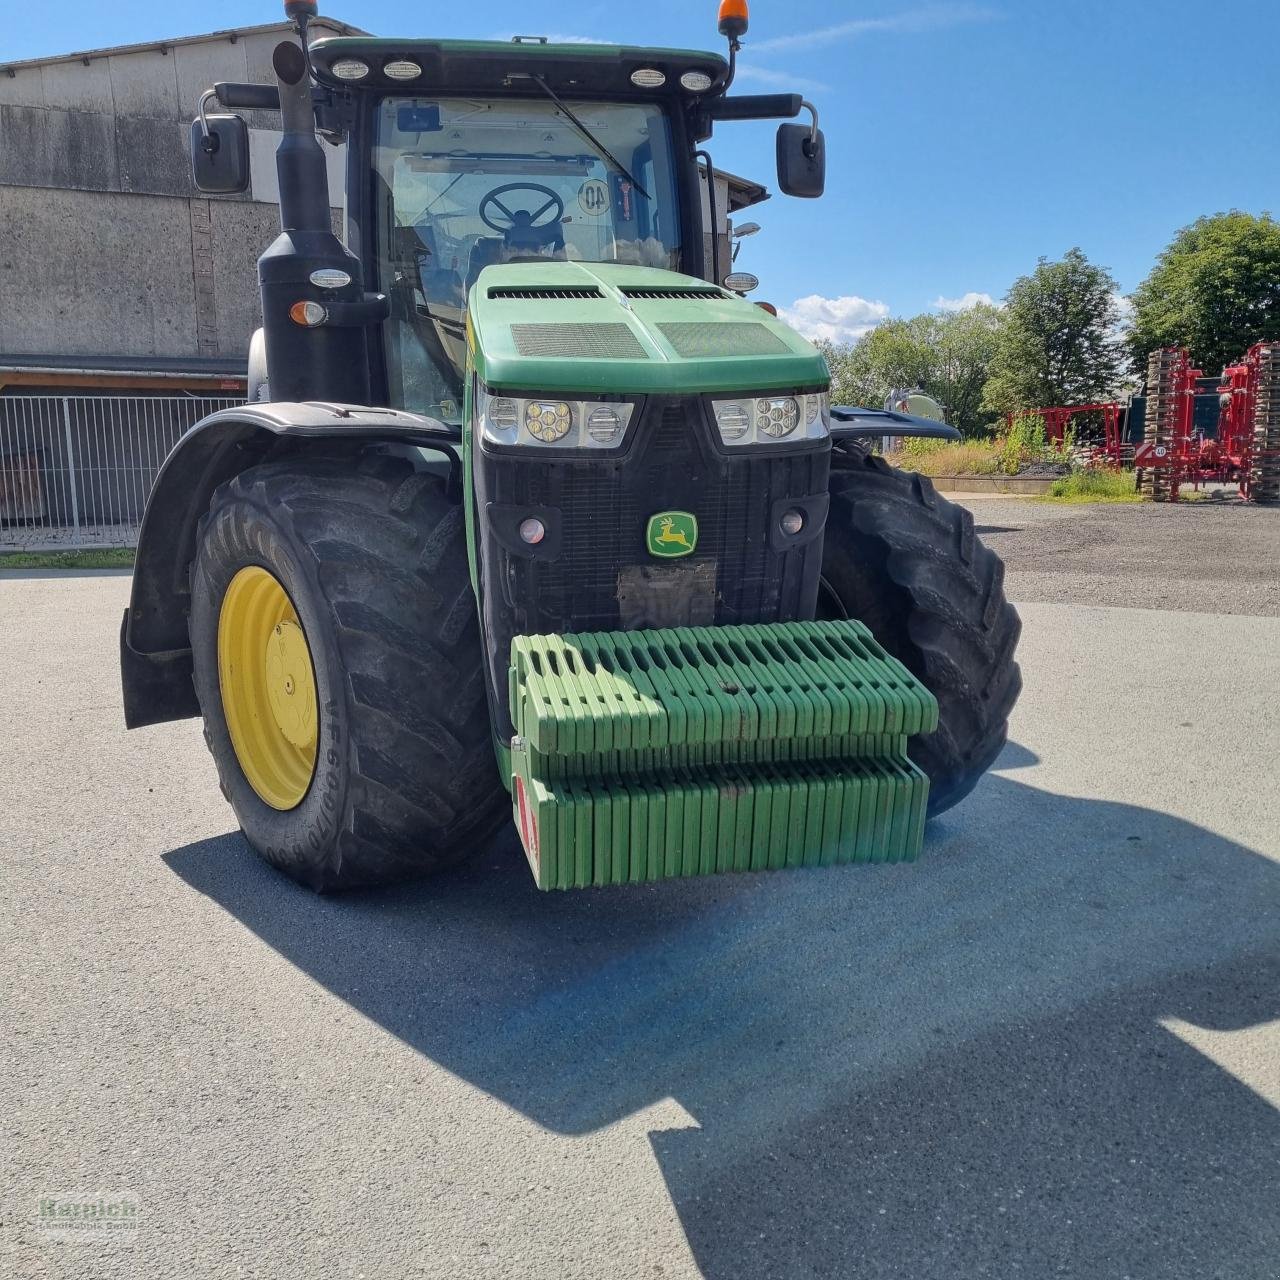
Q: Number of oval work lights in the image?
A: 6